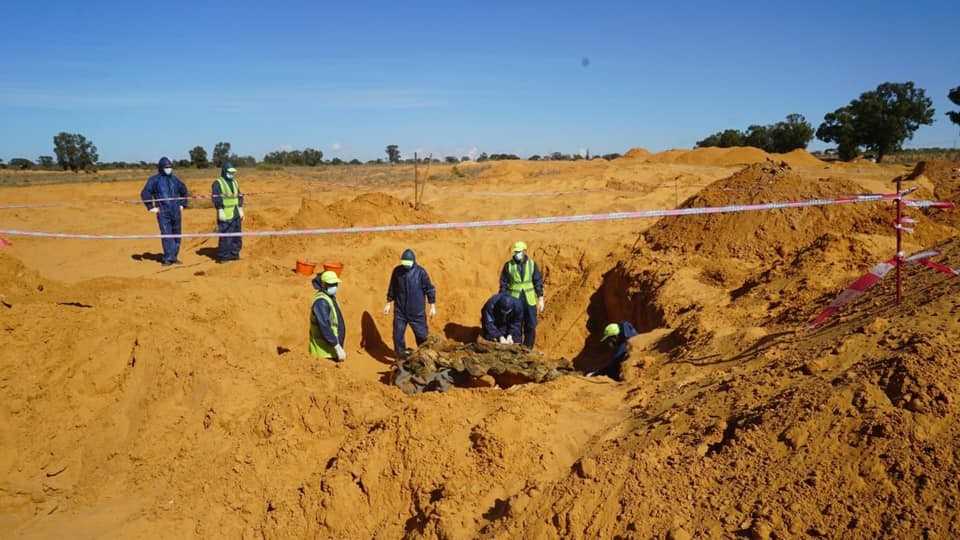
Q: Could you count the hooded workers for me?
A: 4